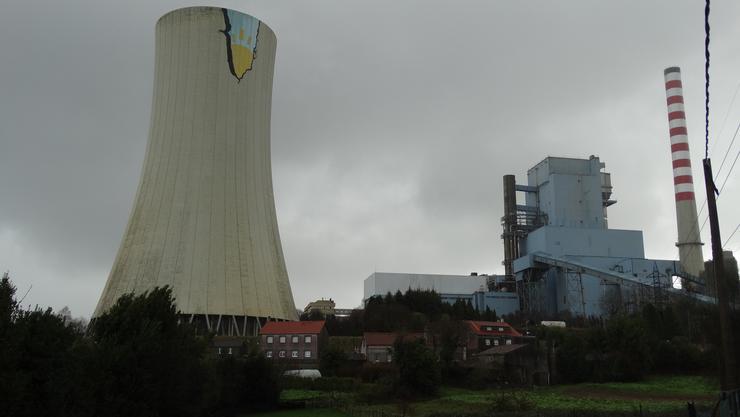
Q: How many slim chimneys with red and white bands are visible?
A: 1